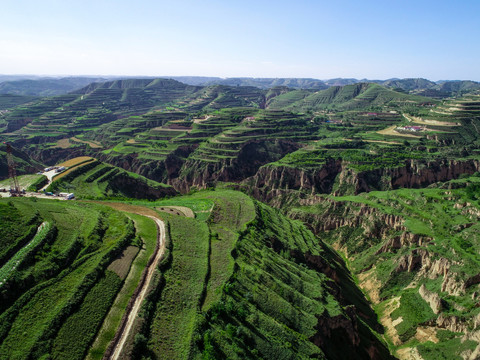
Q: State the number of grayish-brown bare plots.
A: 2